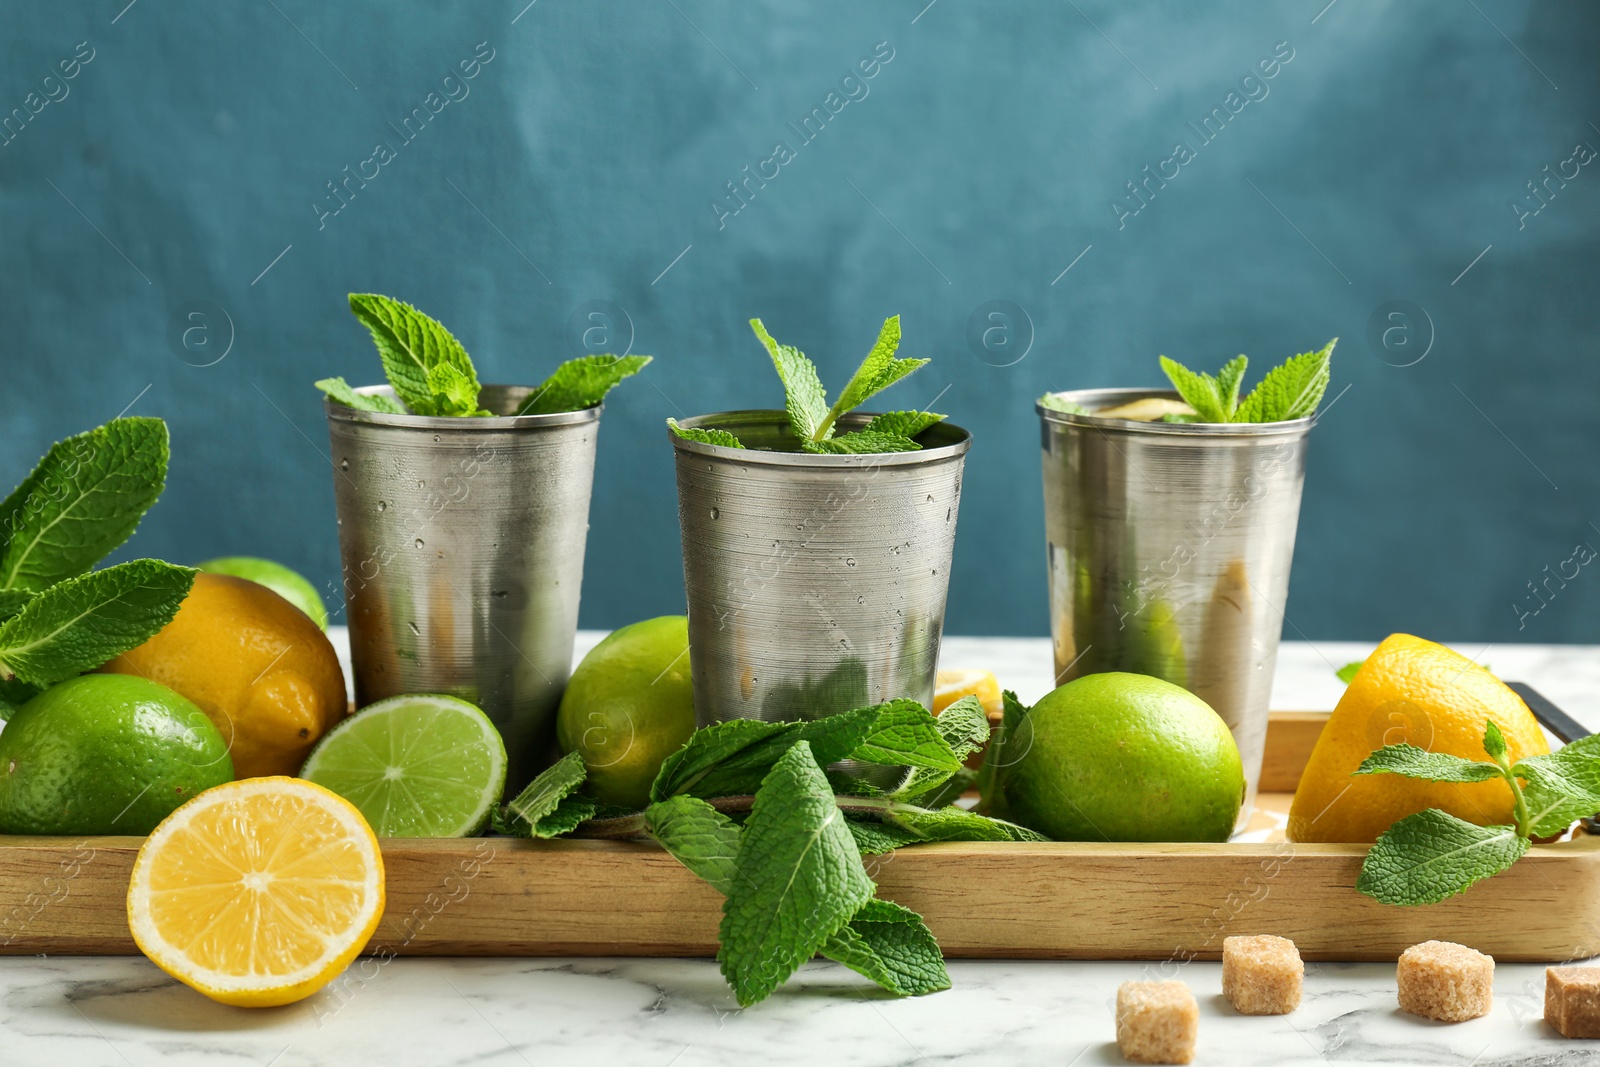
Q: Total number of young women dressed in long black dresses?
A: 0